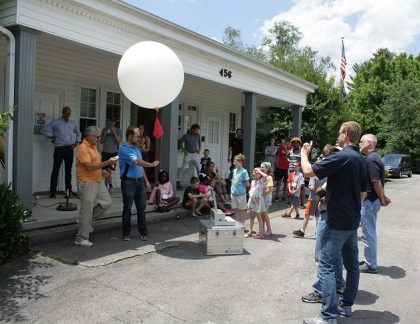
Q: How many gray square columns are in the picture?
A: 4